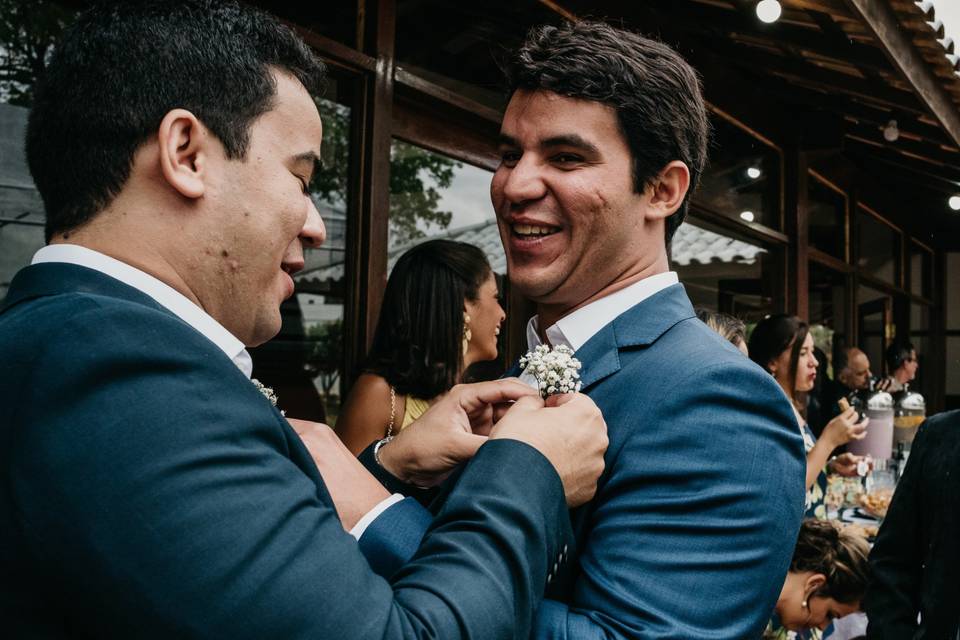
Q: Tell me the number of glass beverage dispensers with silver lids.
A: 2